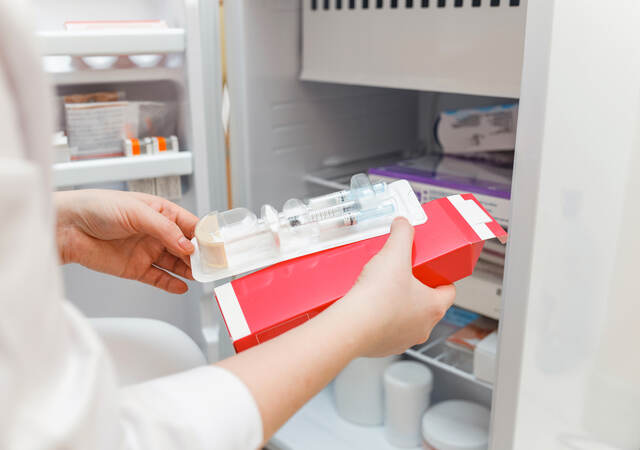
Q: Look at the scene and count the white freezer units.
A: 1